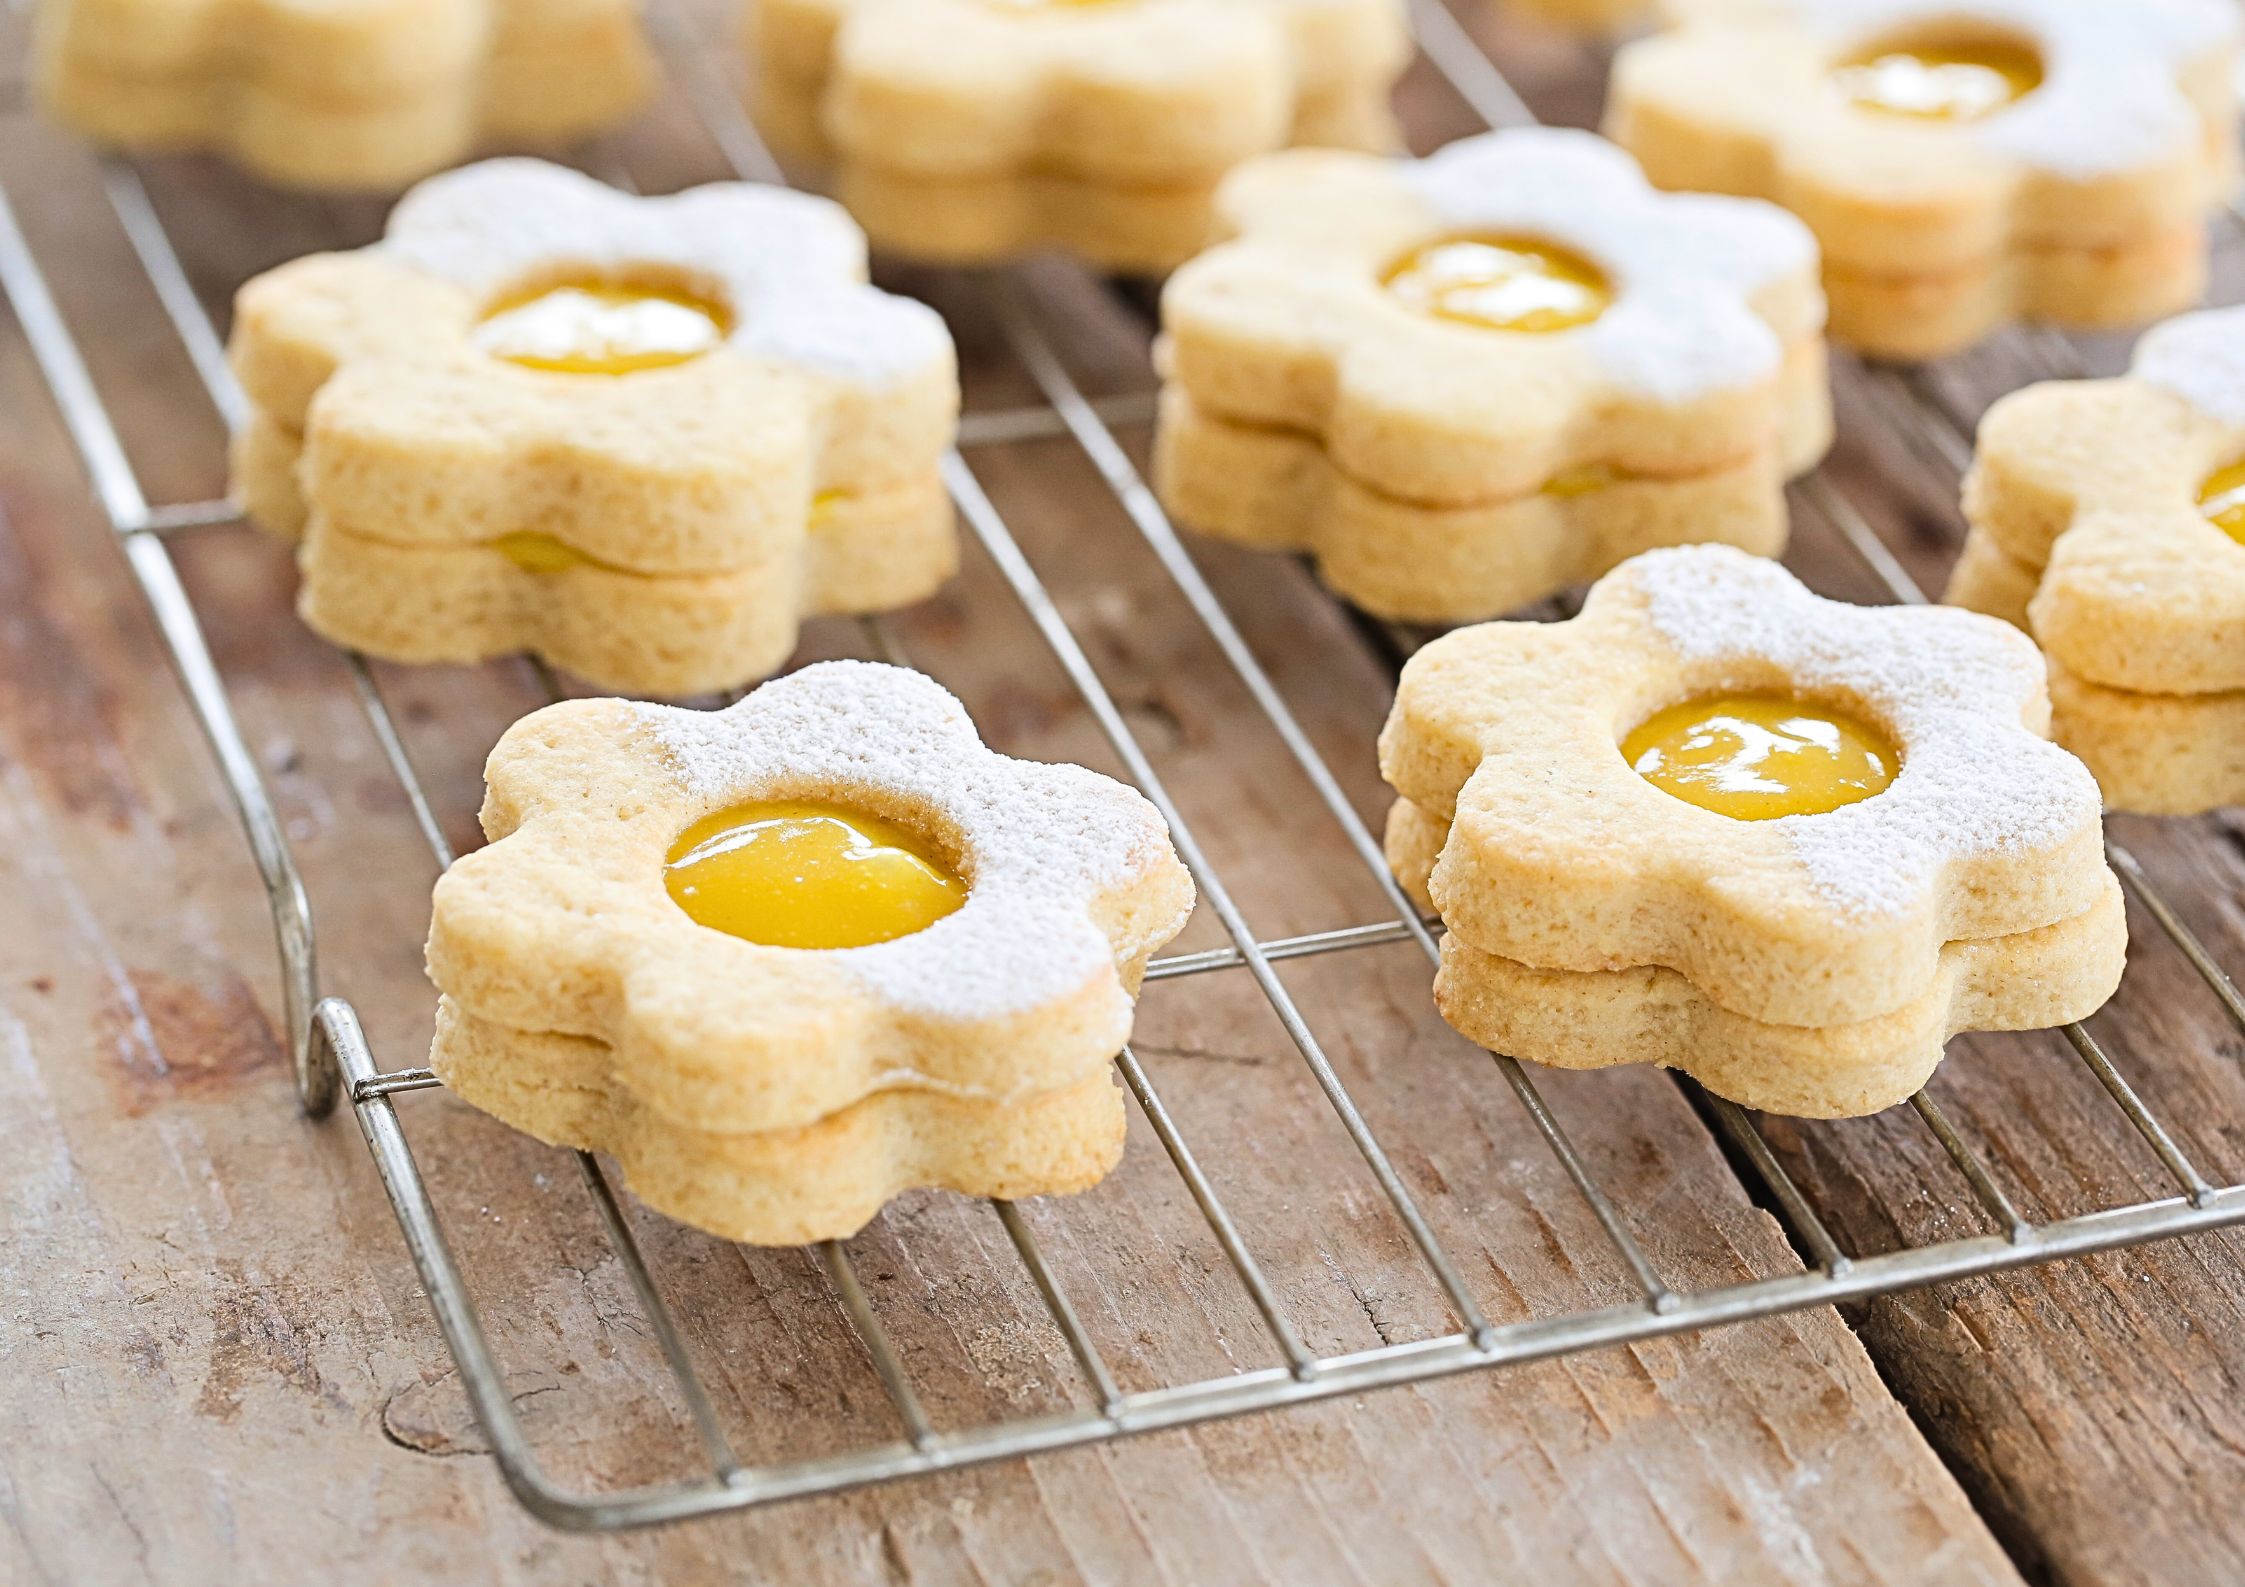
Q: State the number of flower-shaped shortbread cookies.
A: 8